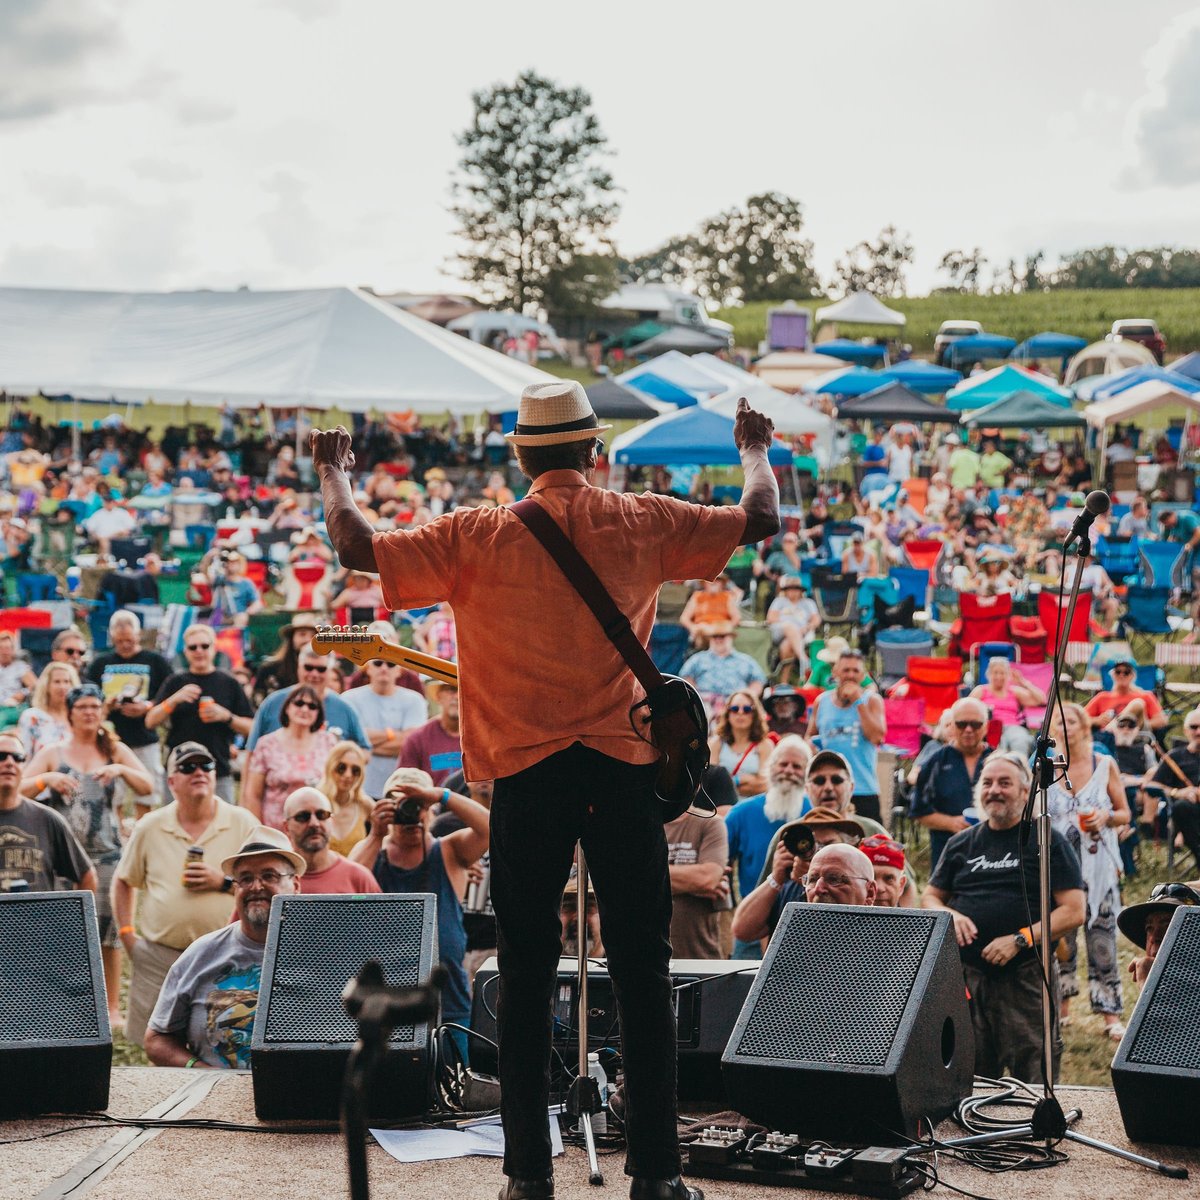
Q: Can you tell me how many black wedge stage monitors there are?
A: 4